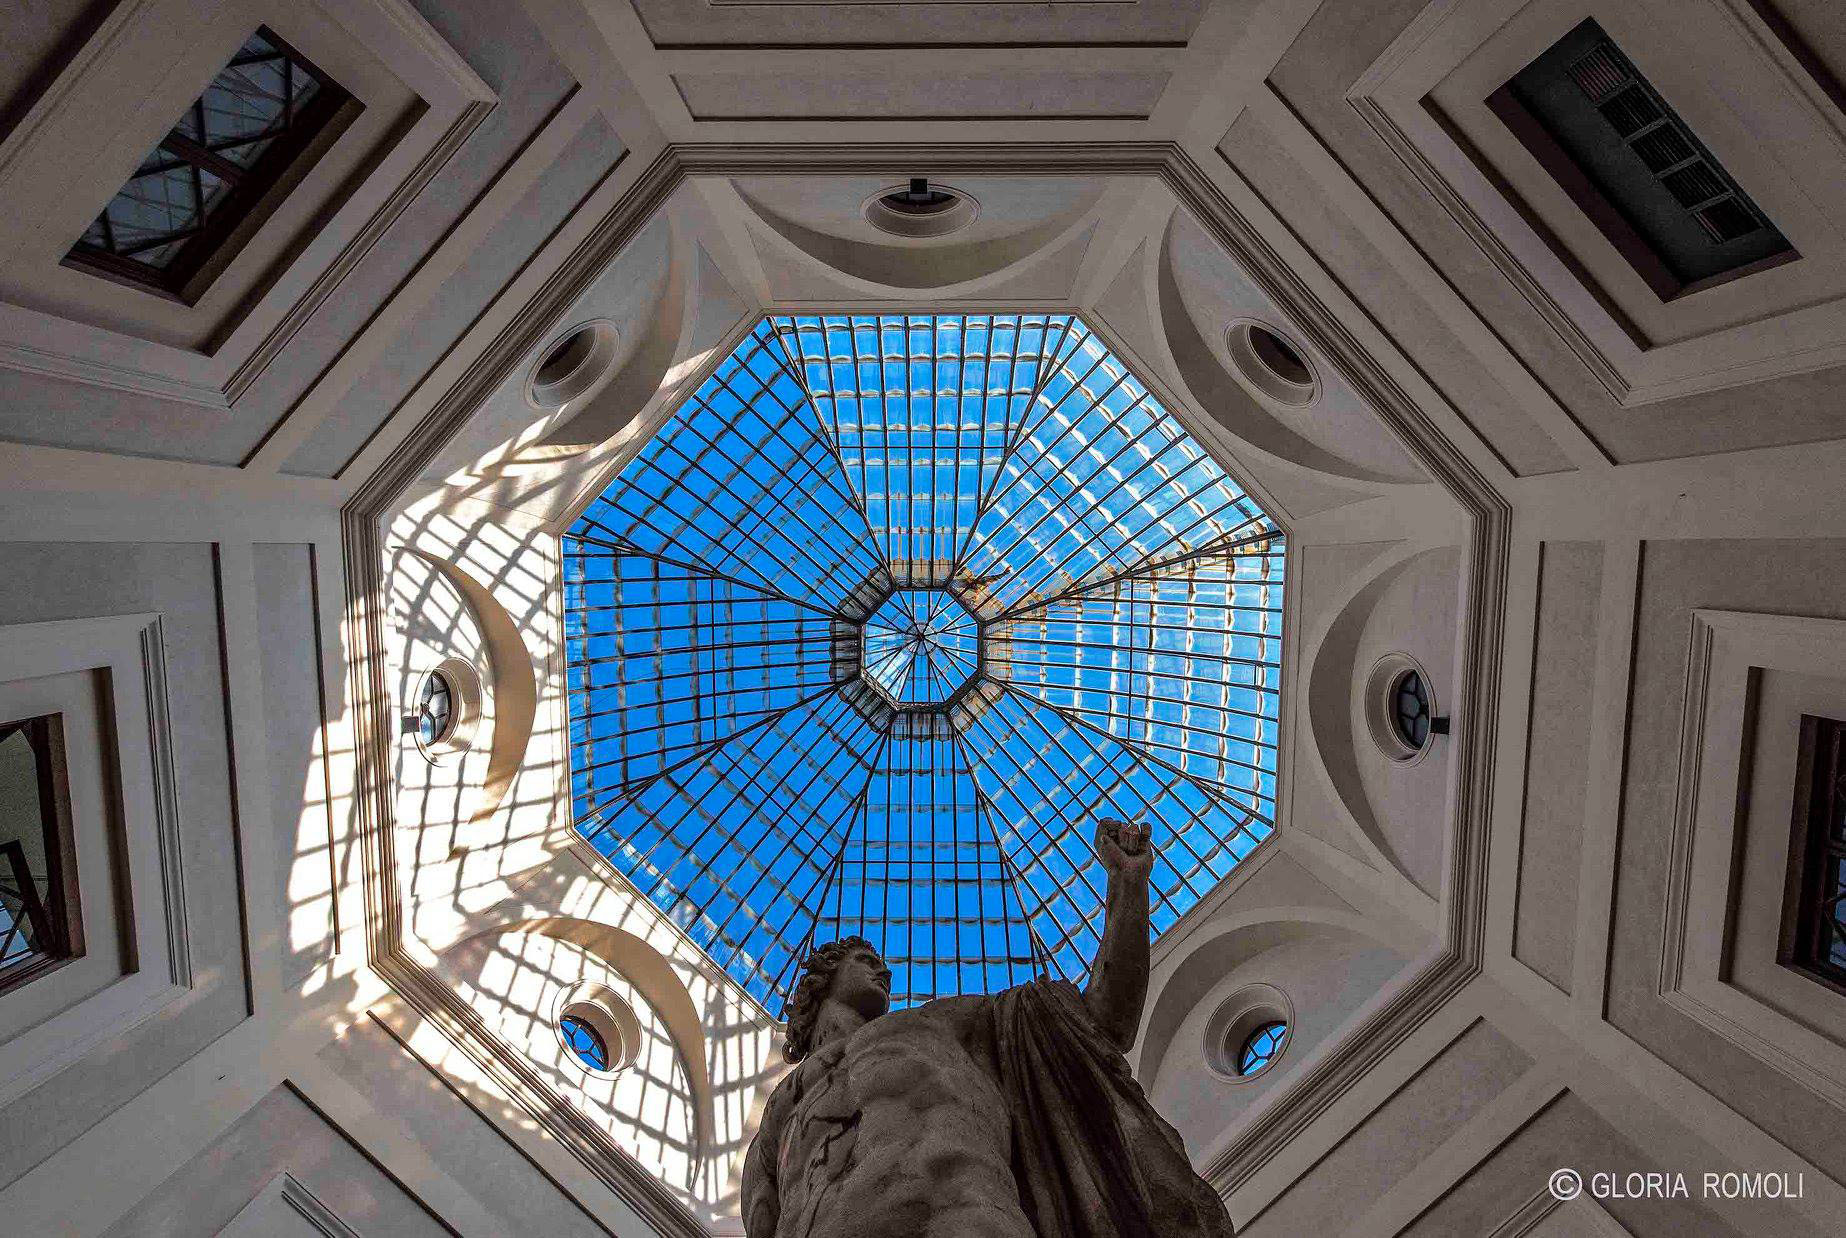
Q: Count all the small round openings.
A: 7